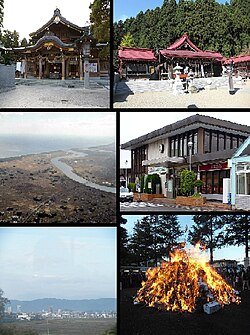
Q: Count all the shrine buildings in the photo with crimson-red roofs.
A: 3